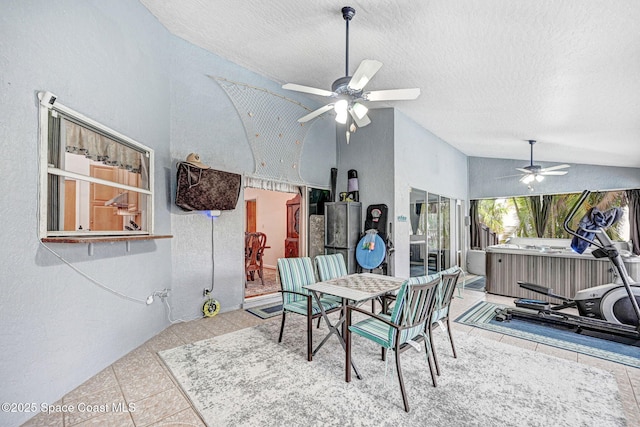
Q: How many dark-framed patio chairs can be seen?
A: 4